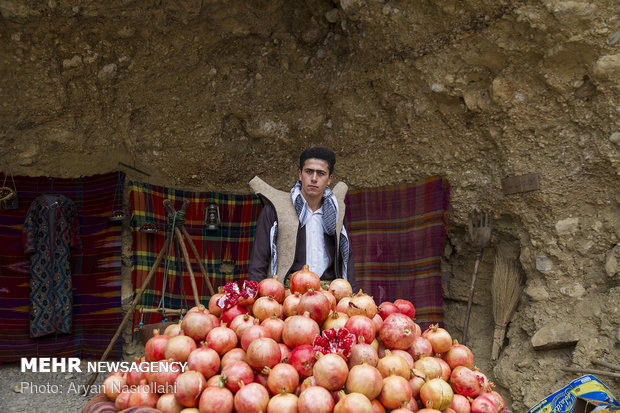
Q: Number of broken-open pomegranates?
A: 2